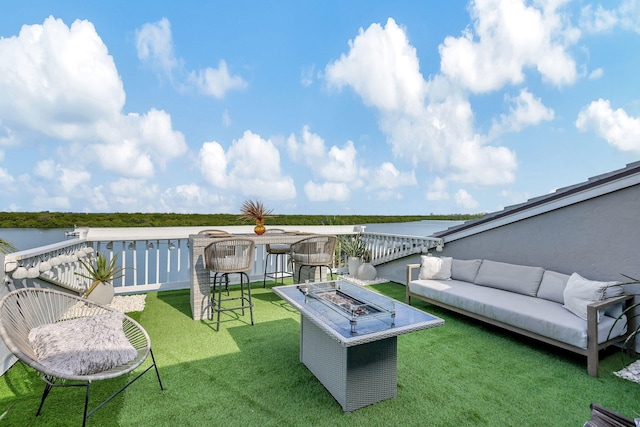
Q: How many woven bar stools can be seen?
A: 4